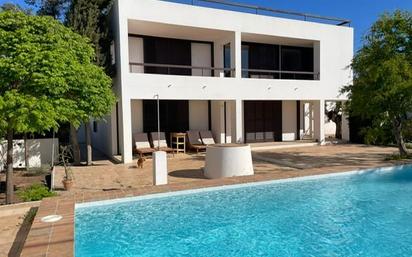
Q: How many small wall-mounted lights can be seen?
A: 4